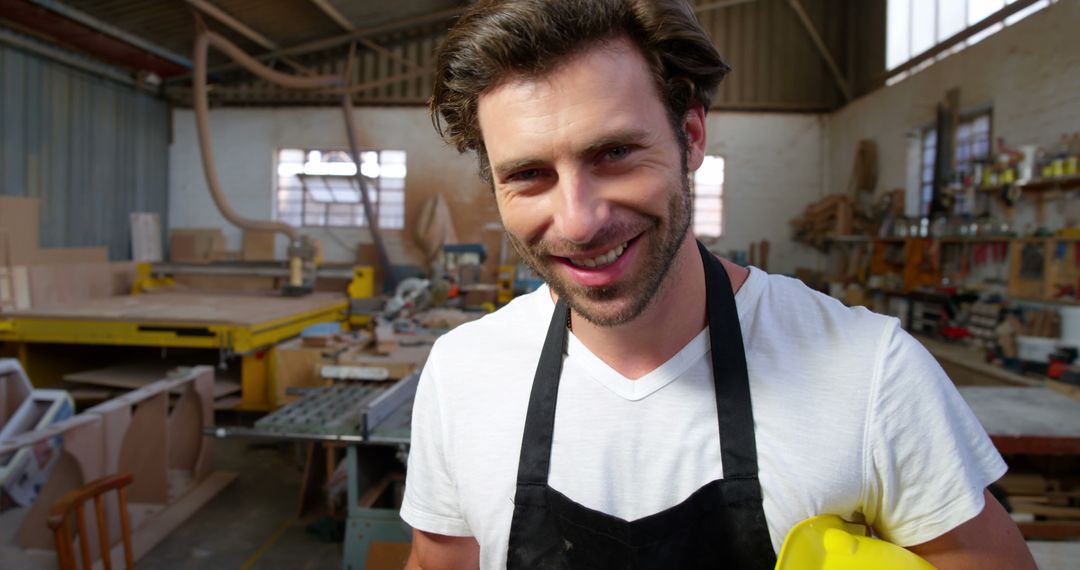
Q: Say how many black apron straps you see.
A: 2